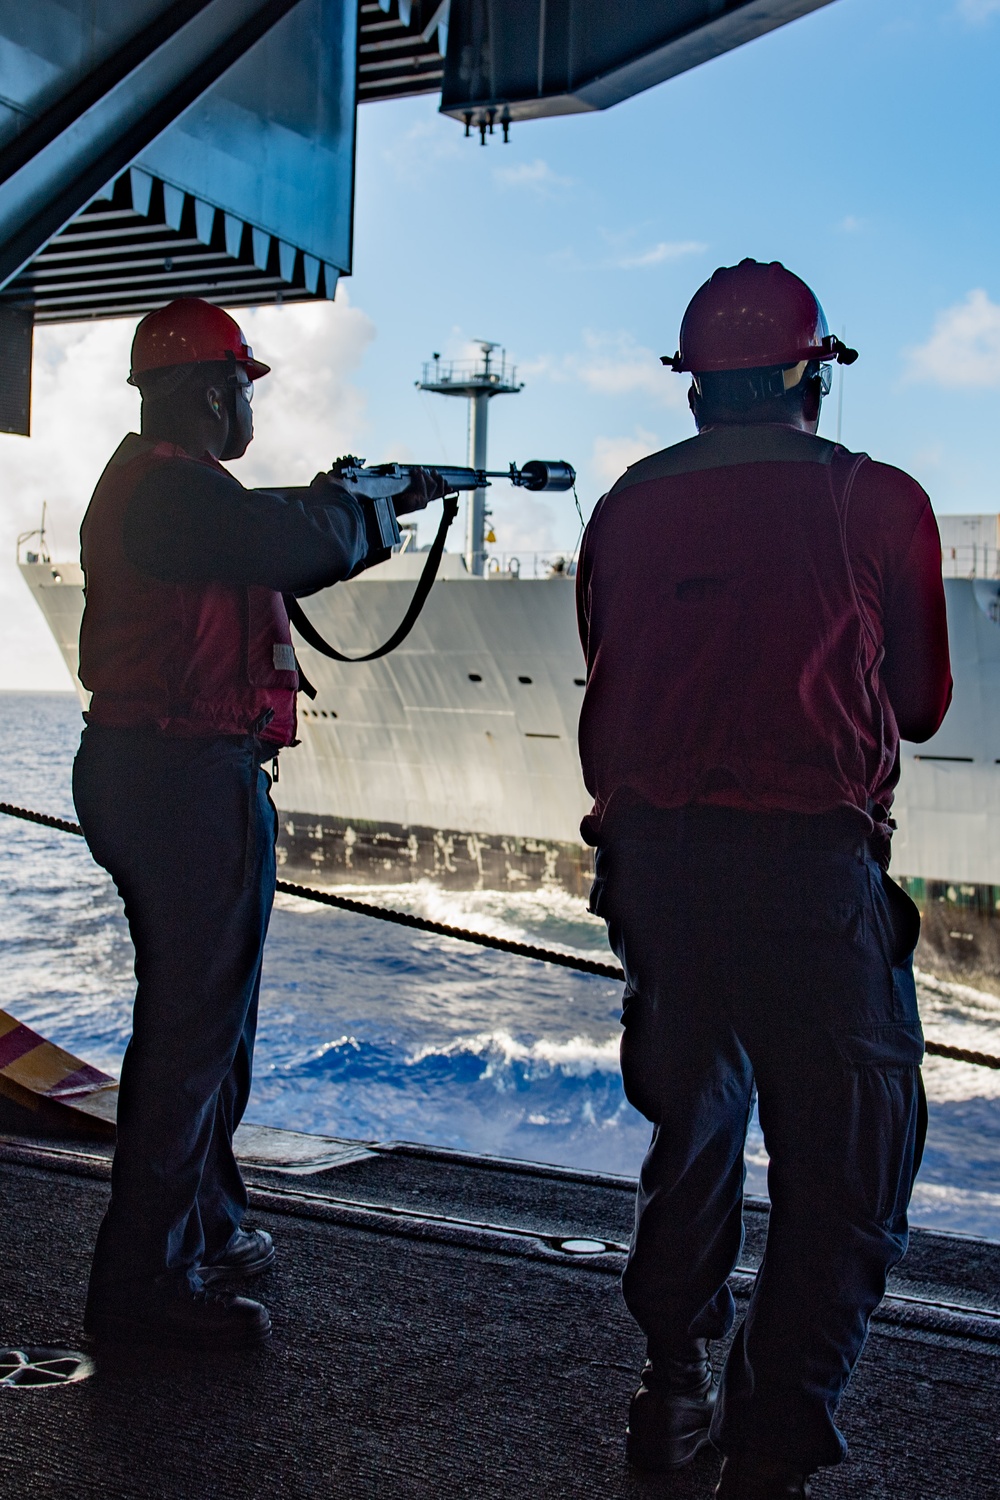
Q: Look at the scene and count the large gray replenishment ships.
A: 1